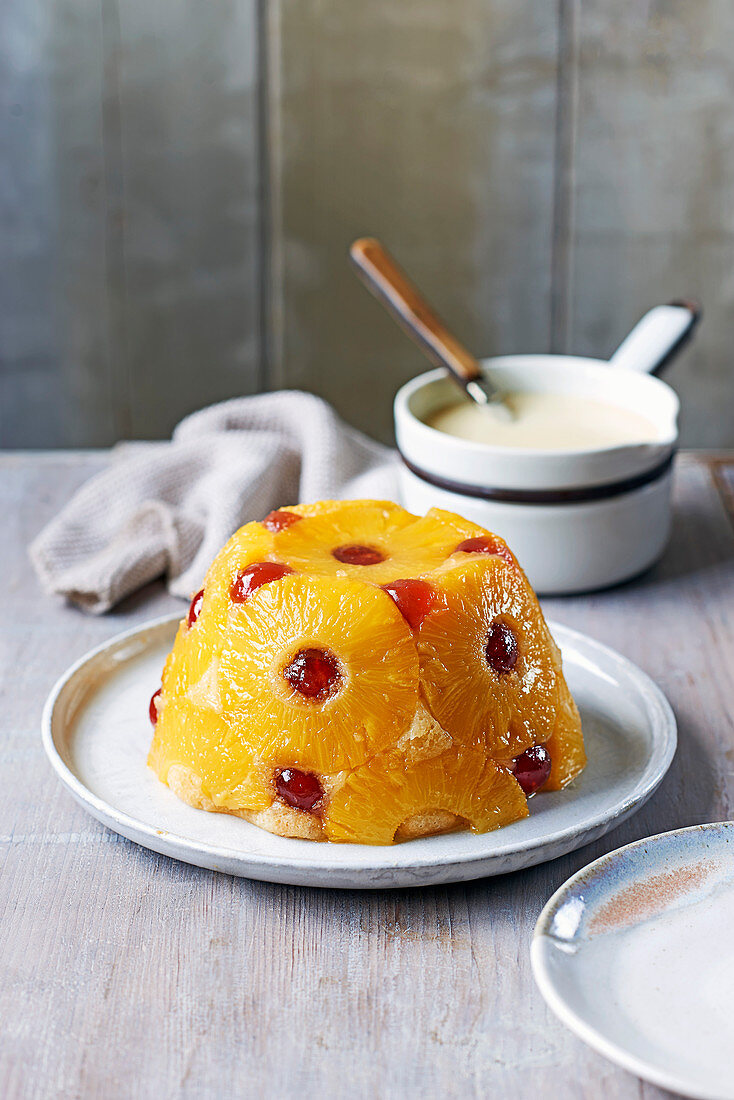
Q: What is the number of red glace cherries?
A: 11